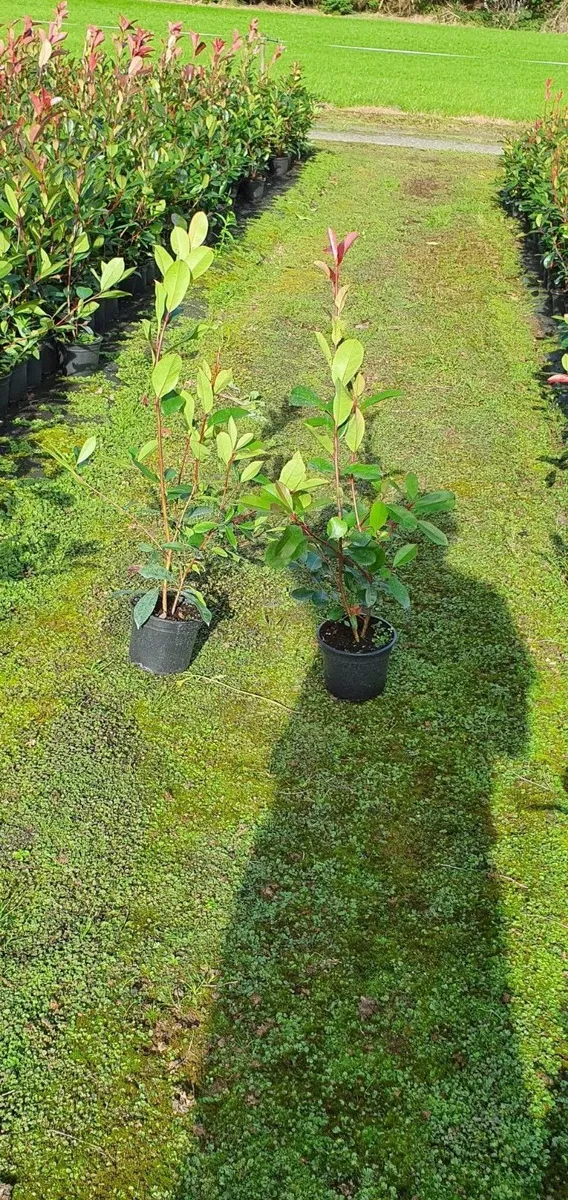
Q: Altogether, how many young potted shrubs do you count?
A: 2